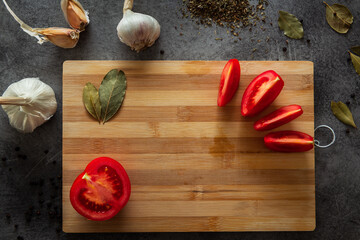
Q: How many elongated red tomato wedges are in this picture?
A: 4